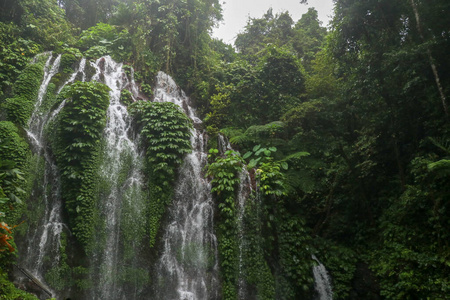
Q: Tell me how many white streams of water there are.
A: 5